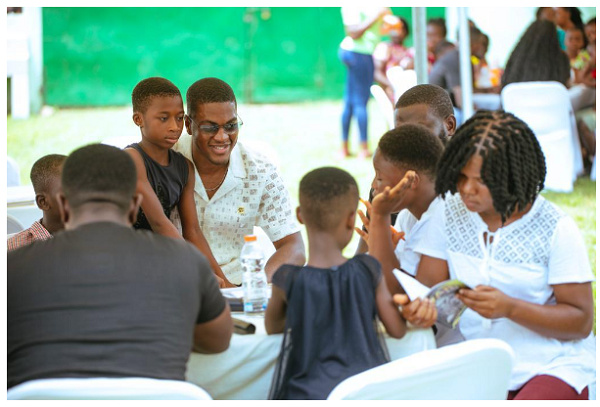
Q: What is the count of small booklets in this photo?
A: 1